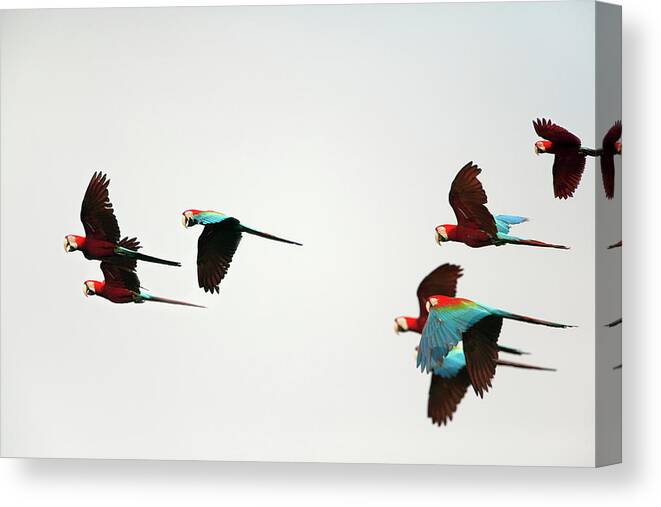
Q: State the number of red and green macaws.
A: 8